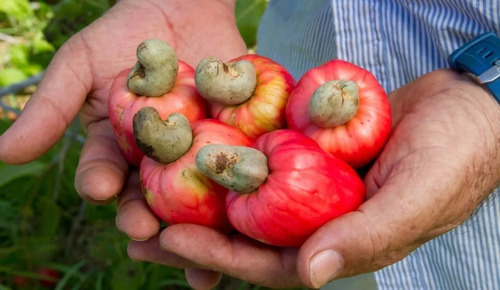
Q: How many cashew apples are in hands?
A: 5